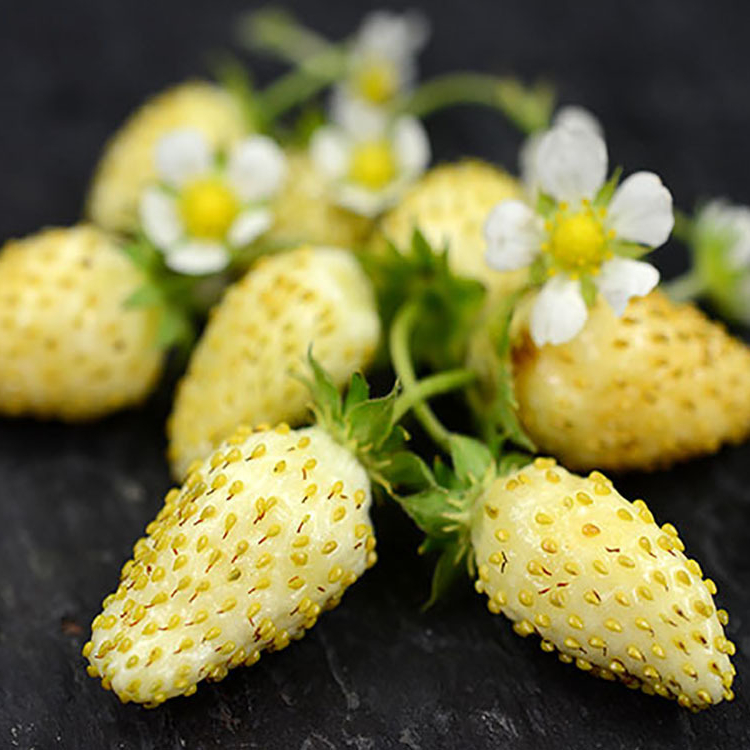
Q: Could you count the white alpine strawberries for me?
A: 8